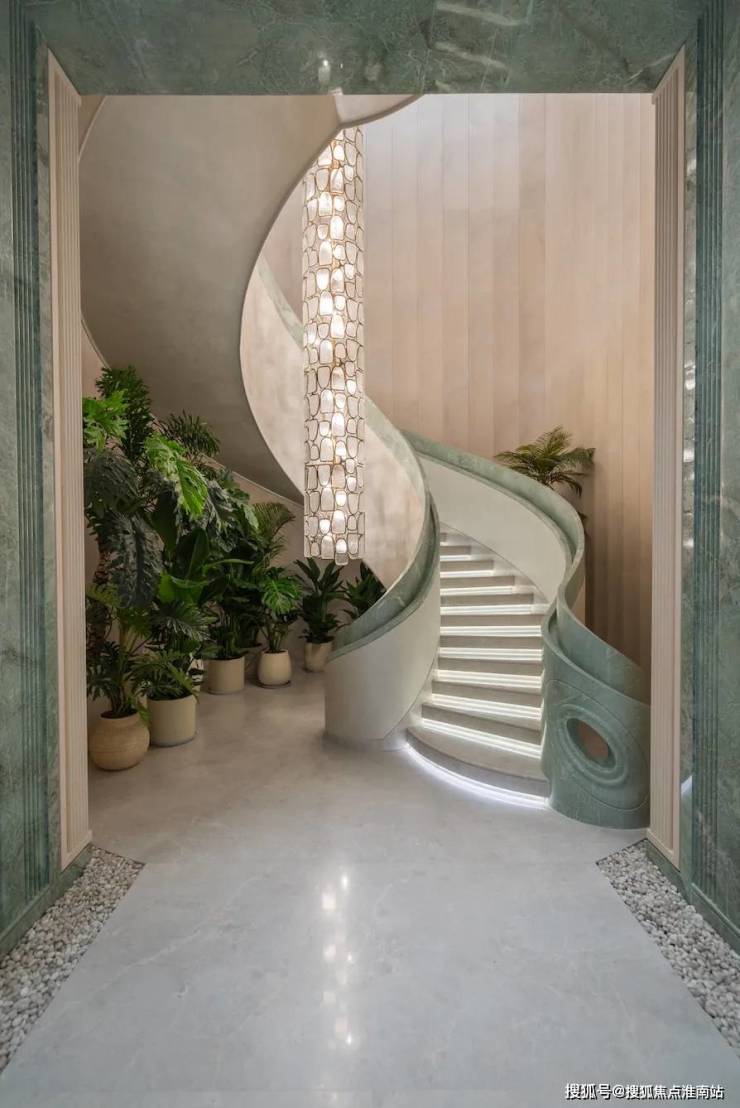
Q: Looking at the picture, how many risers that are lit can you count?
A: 11